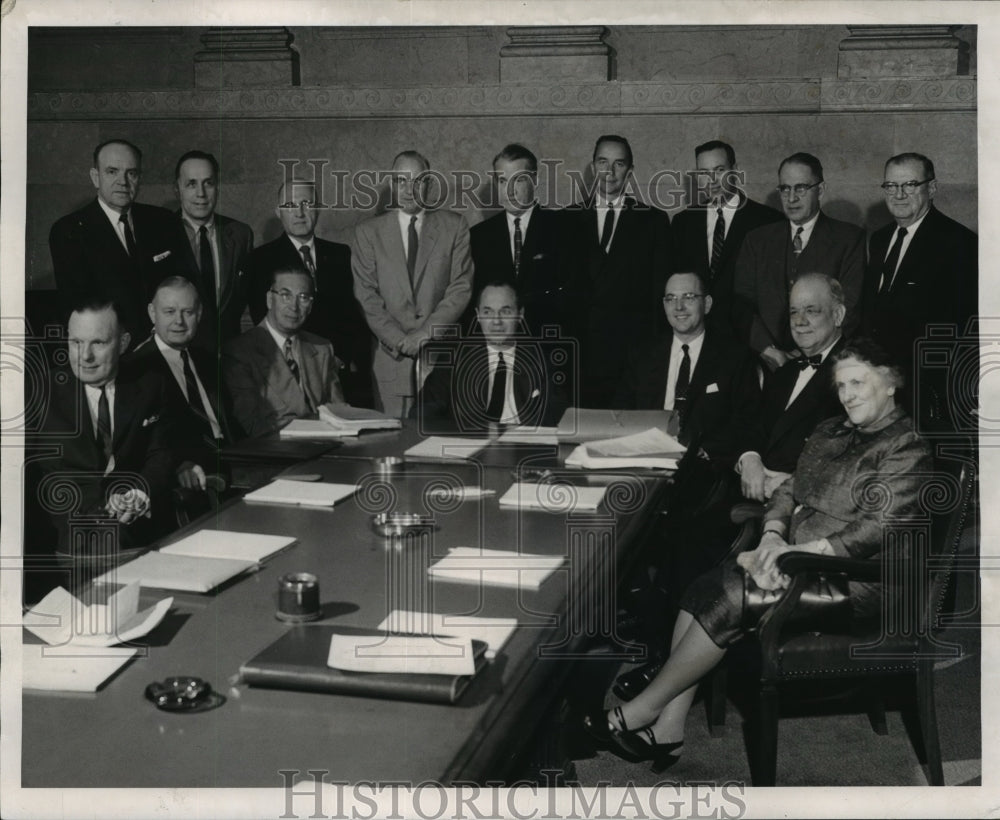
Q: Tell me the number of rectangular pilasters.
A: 3